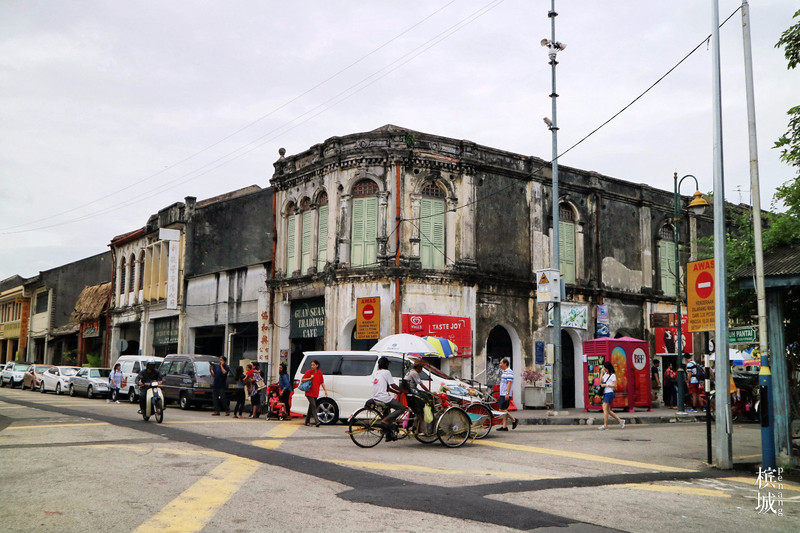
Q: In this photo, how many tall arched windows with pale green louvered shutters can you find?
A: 7